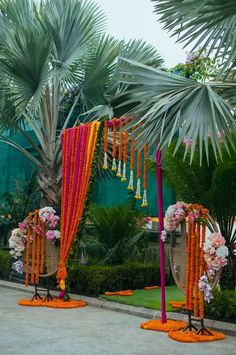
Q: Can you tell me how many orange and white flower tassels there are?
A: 7